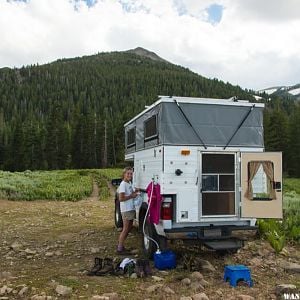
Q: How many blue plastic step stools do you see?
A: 1